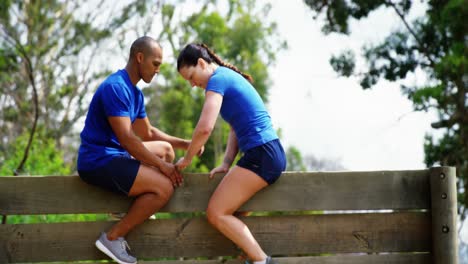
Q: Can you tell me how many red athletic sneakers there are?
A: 0